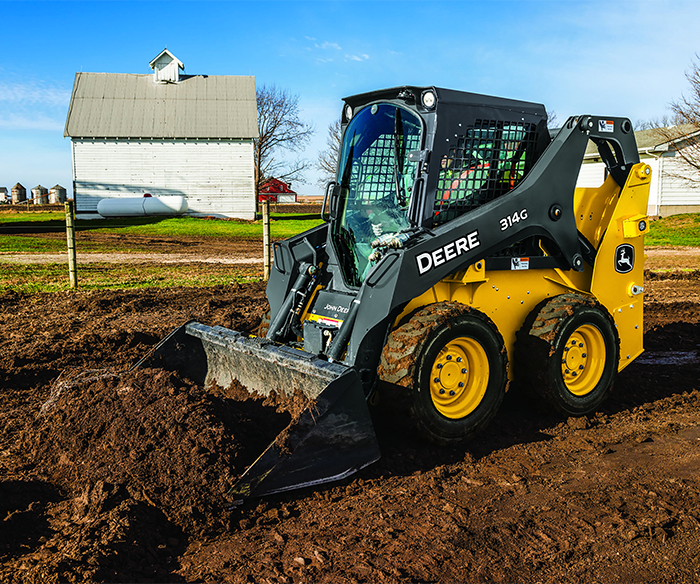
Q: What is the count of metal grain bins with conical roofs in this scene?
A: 3